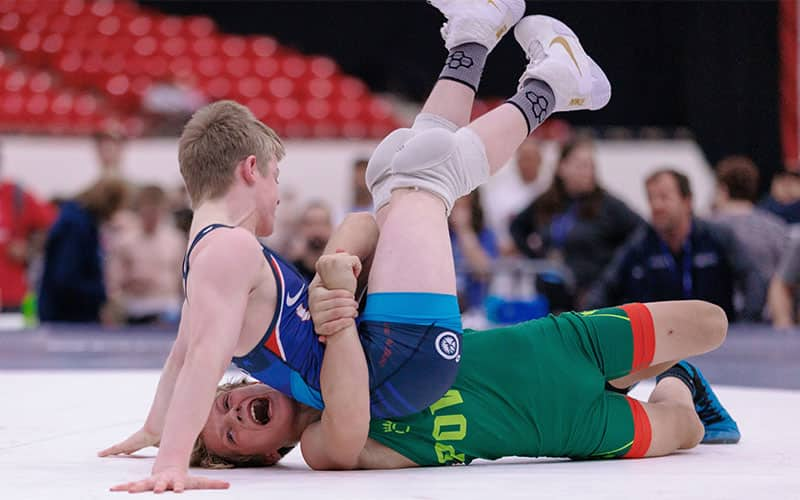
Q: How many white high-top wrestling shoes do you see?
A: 2